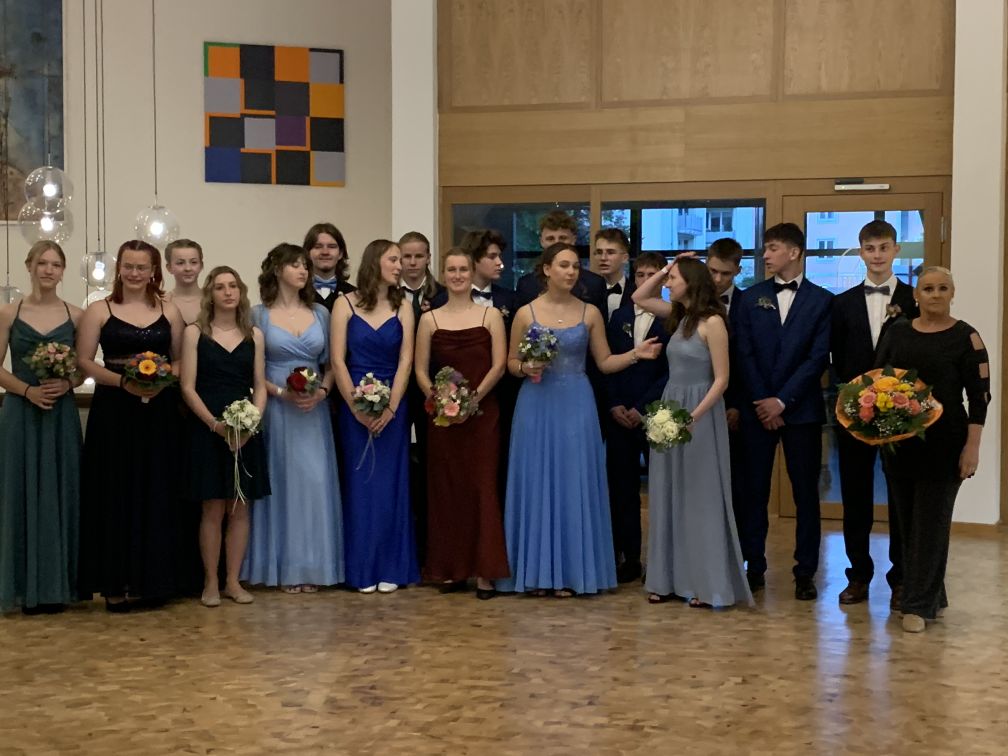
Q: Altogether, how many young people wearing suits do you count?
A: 9